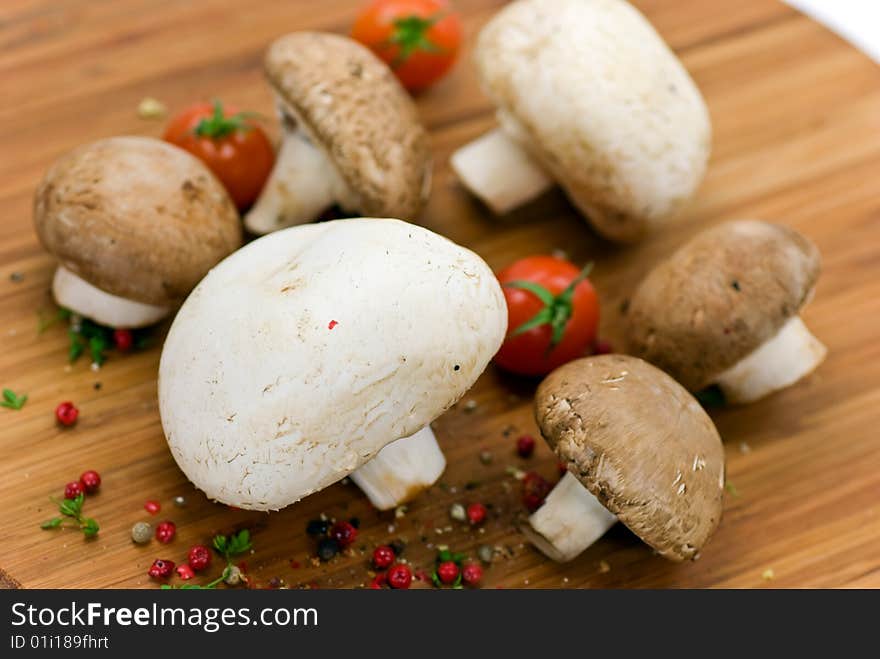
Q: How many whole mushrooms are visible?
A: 6